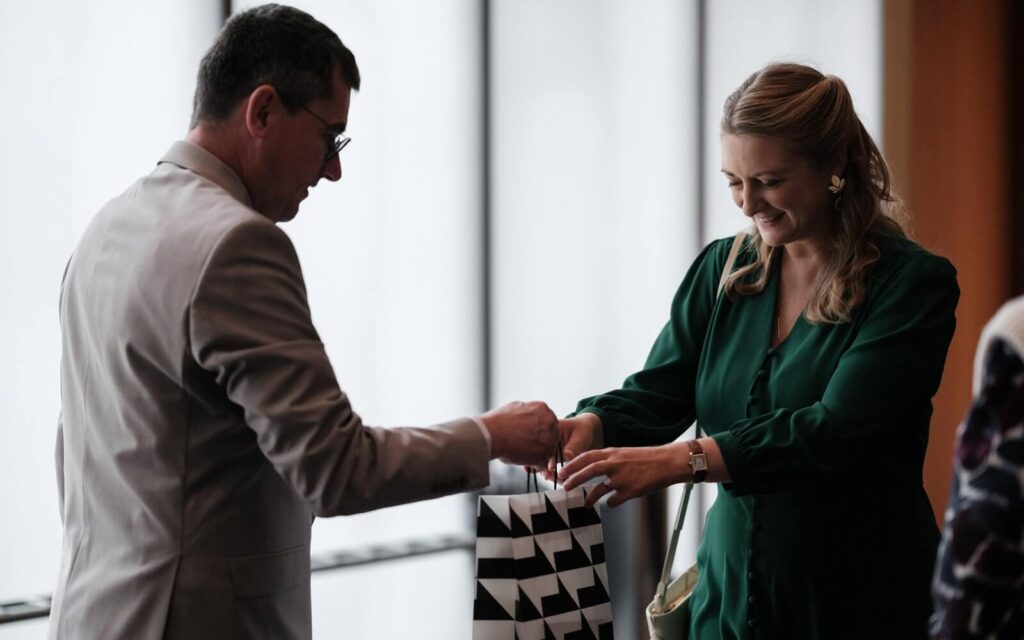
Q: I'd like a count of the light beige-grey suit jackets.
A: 1